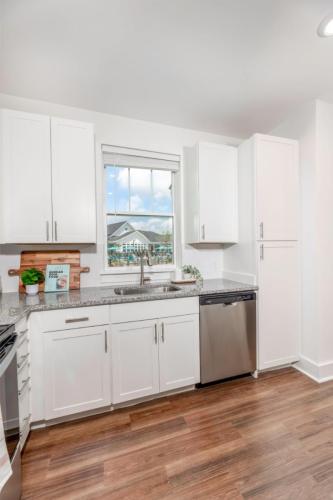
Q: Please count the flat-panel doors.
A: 8